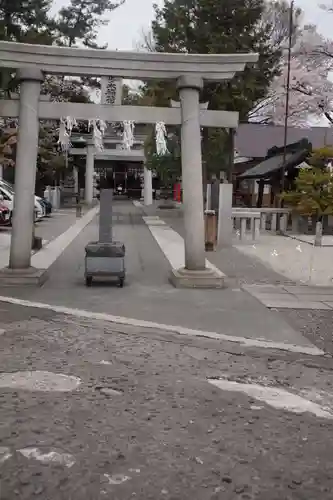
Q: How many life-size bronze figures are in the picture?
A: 0